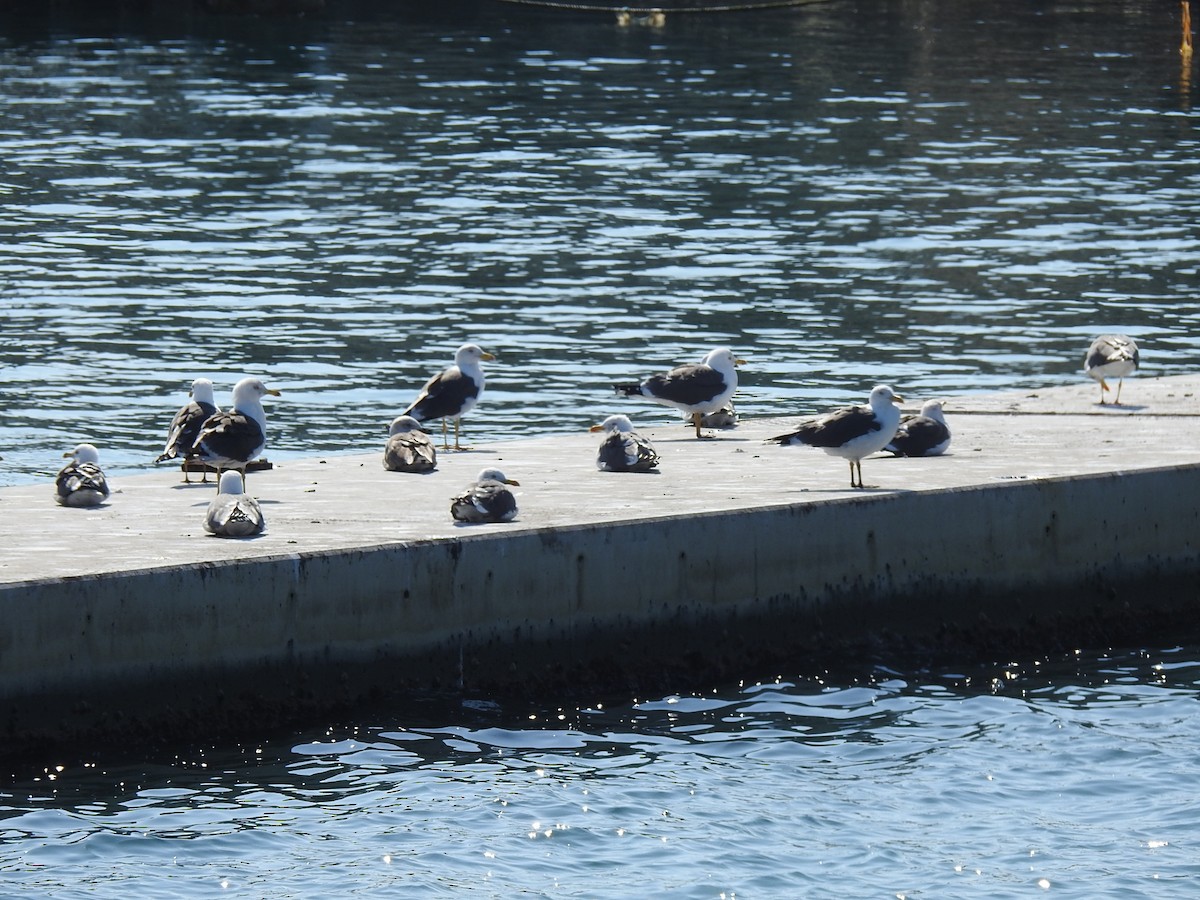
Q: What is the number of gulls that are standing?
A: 6